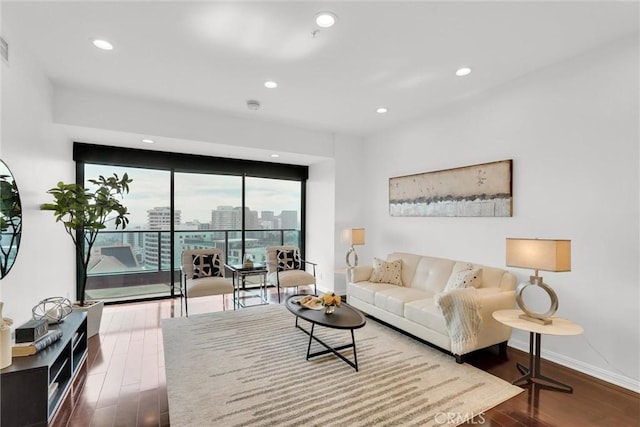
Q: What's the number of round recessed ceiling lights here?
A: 7